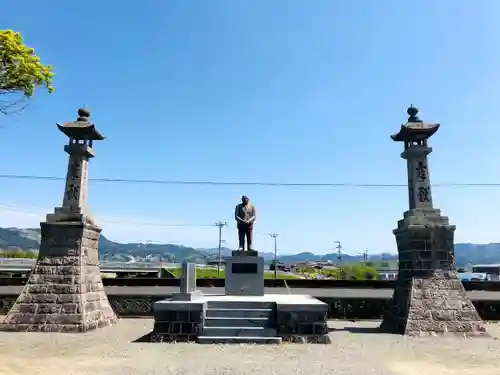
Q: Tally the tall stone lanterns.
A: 2